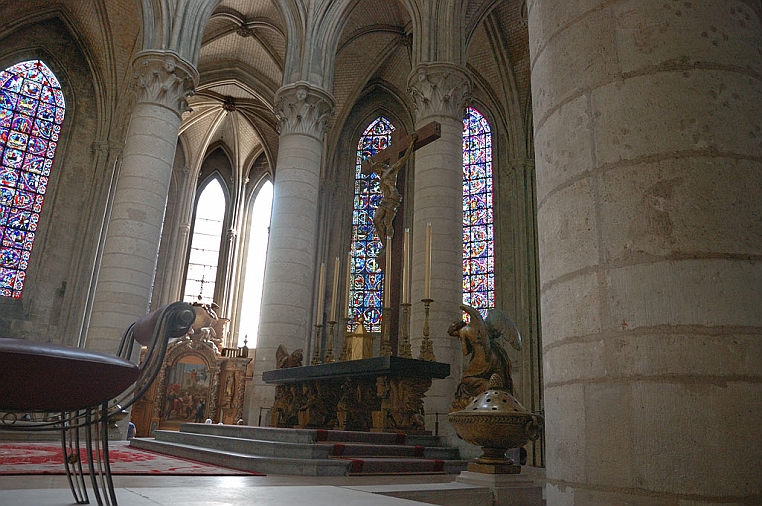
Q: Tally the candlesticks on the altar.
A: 6